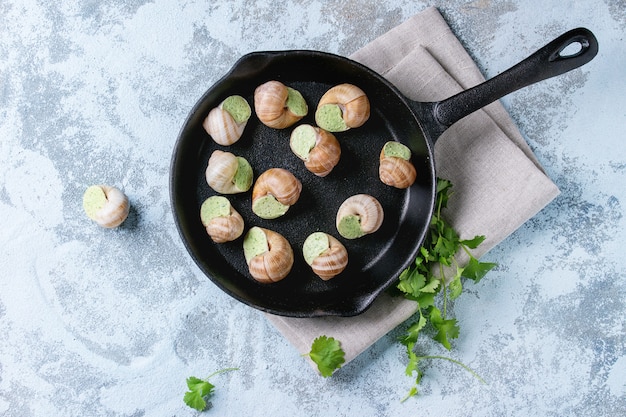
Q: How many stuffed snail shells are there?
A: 12